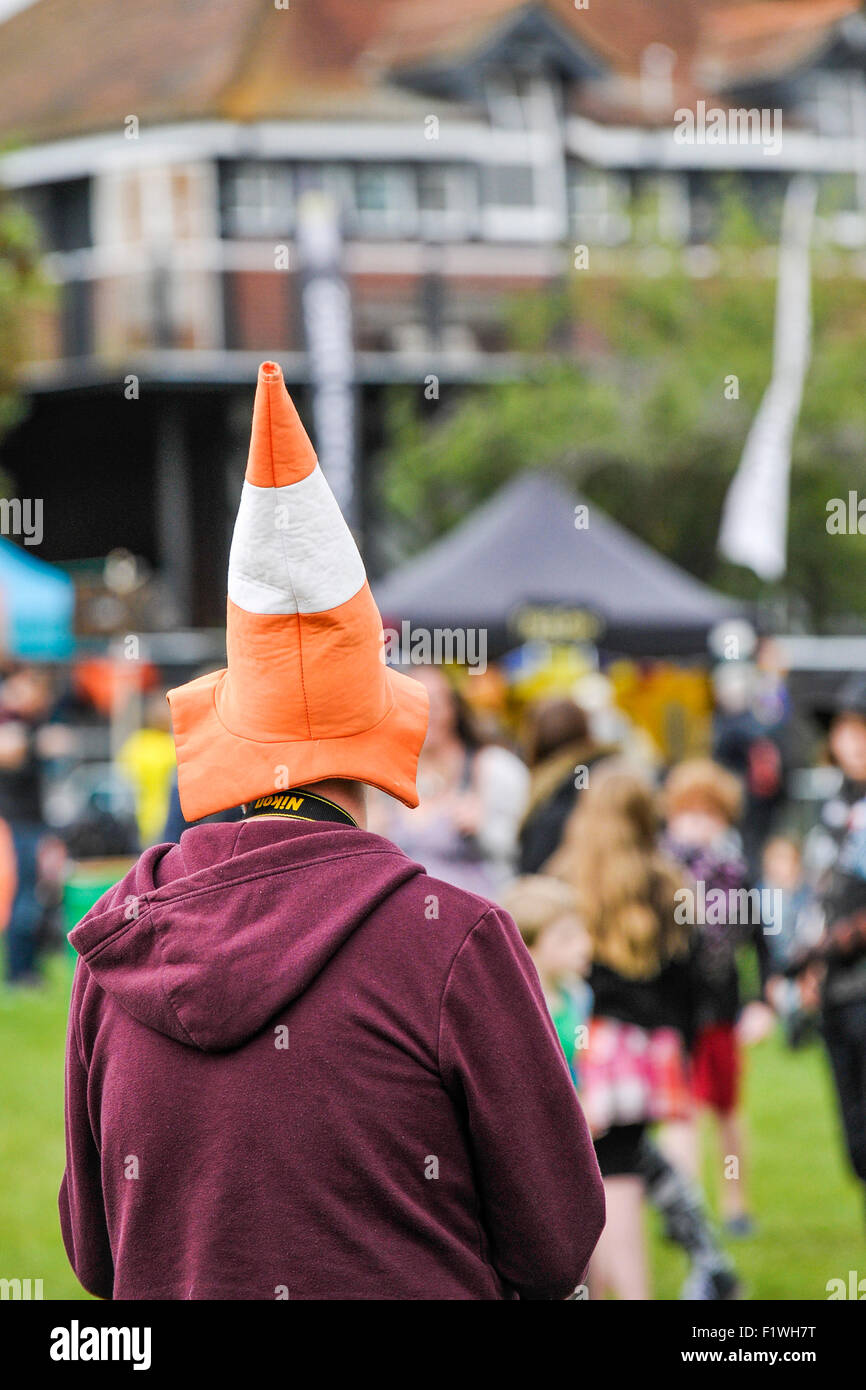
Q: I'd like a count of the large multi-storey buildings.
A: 1